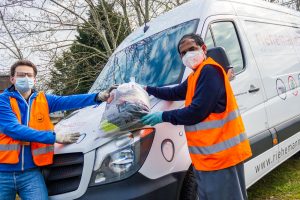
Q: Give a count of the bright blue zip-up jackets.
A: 1